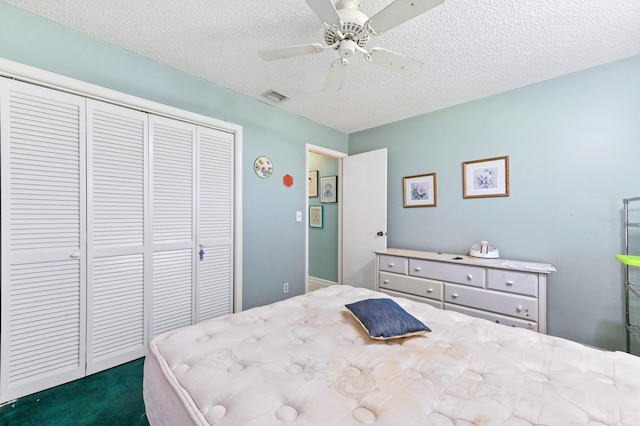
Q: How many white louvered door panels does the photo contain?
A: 4